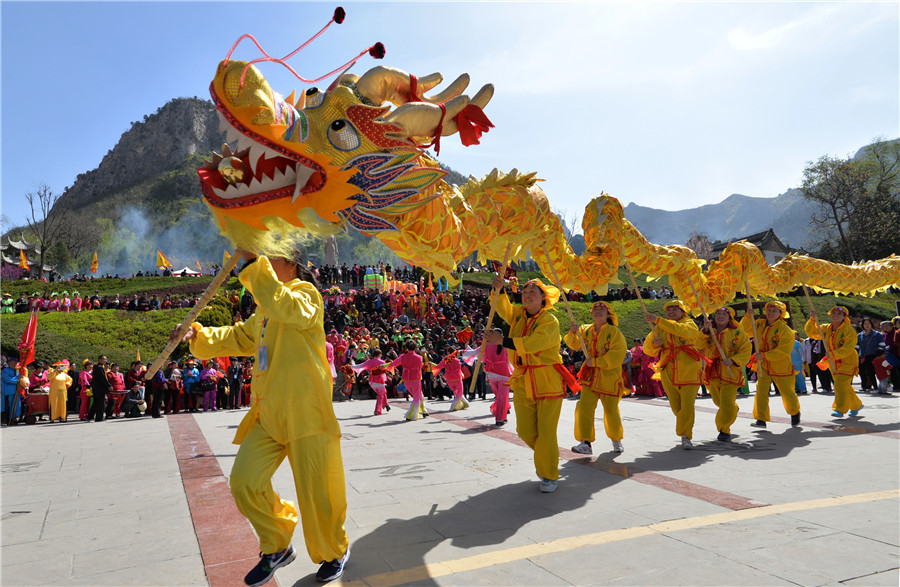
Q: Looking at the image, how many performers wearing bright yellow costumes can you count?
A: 7